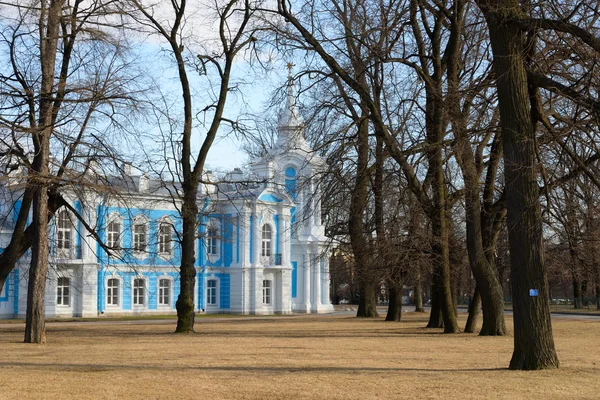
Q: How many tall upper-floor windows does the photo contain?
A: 6